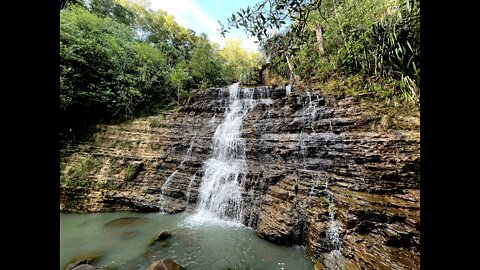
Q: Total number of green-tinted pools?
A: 1